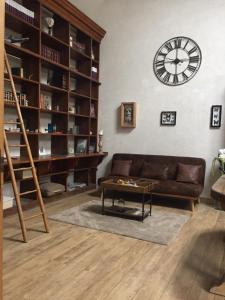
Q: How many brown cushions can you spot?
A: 3